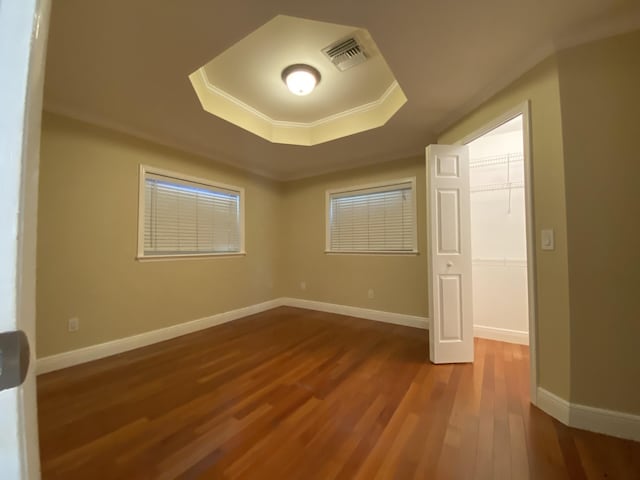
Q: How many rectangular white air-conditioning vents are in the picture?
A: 1